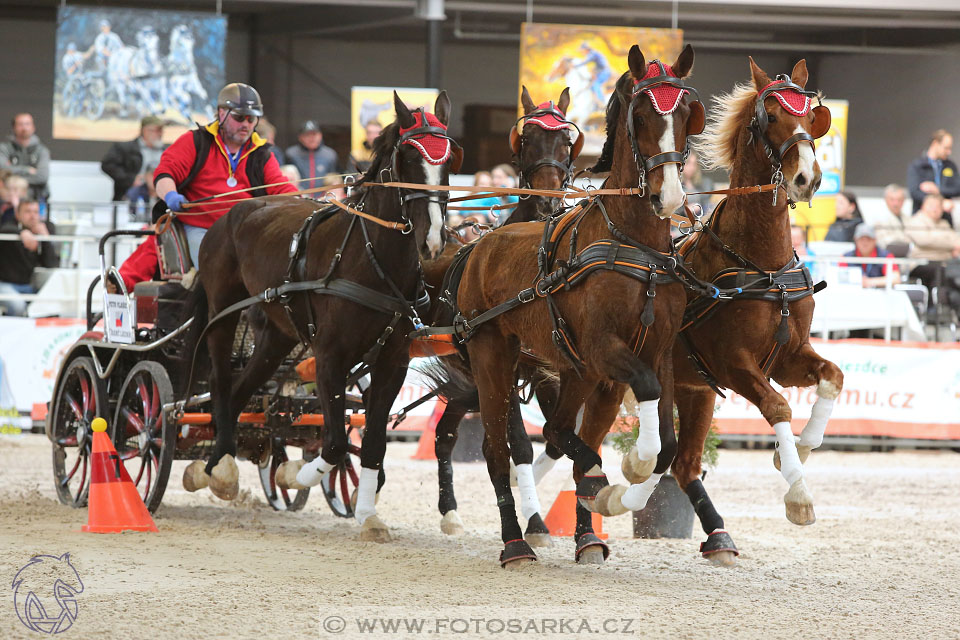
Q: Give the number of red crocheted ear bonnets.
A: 4